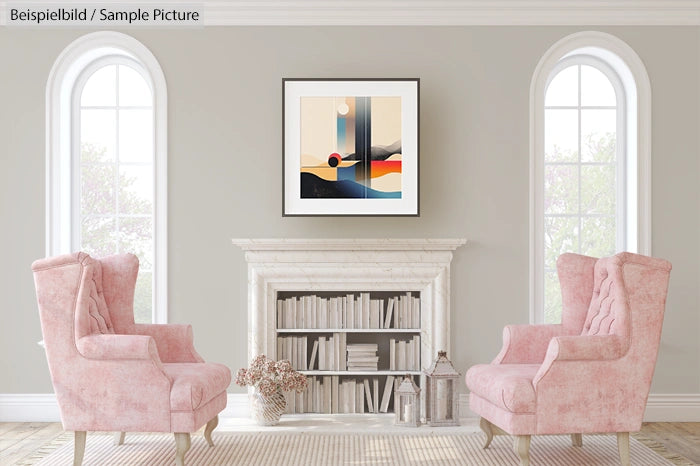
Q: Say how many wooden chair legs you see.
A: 8